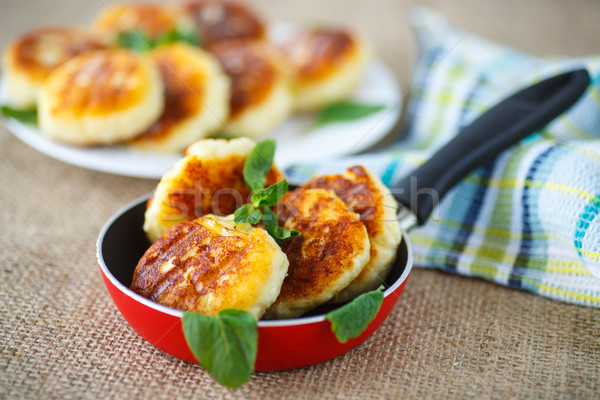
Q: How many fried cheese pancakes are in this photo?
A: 11